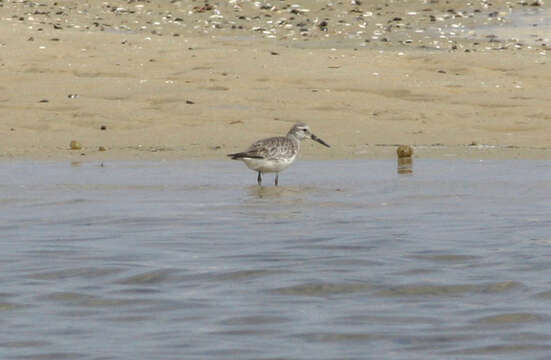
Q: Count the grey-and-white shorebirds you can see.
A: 1